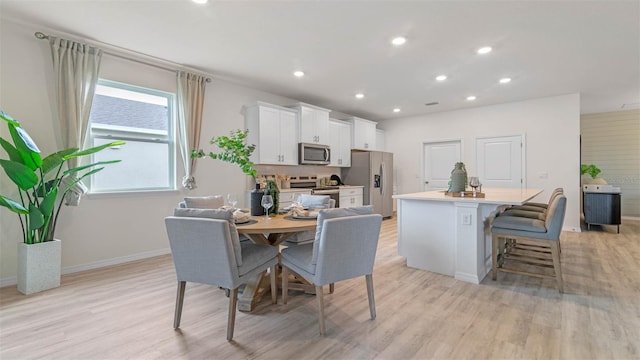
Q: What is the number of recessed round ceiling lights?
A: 9